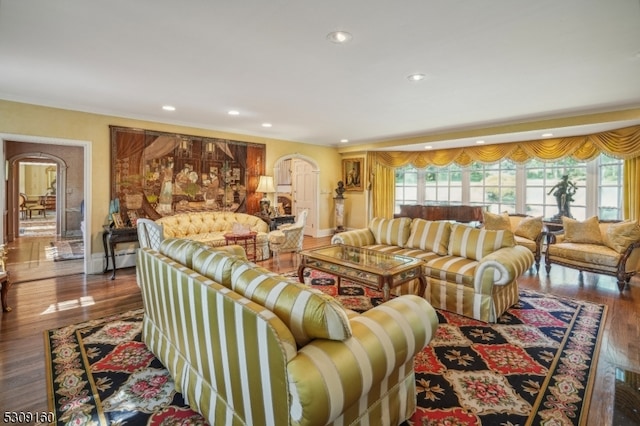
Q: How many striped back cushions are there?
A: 6